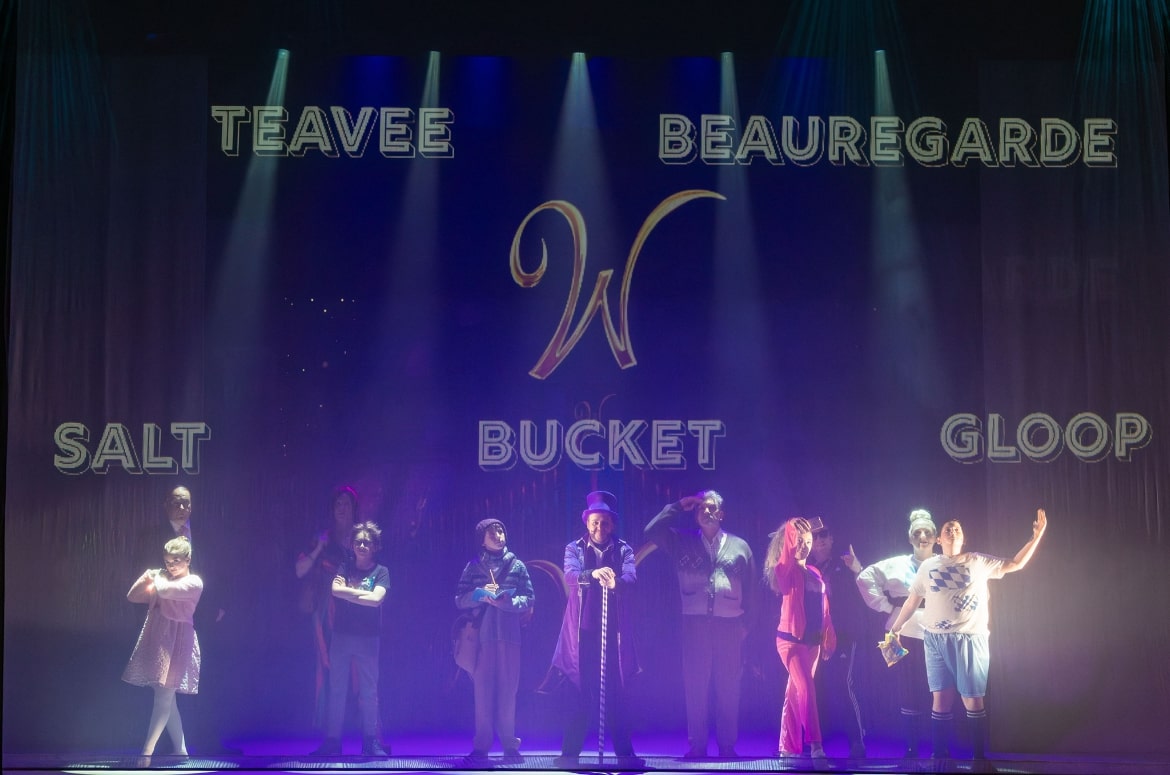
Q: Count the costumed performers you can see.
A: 11